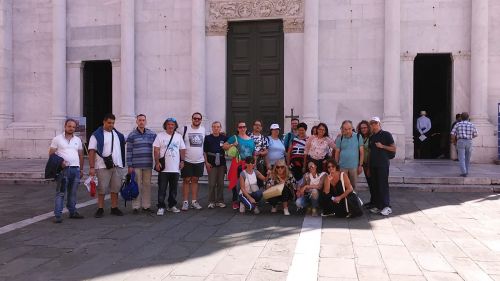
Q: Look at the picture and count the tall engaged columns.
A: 7